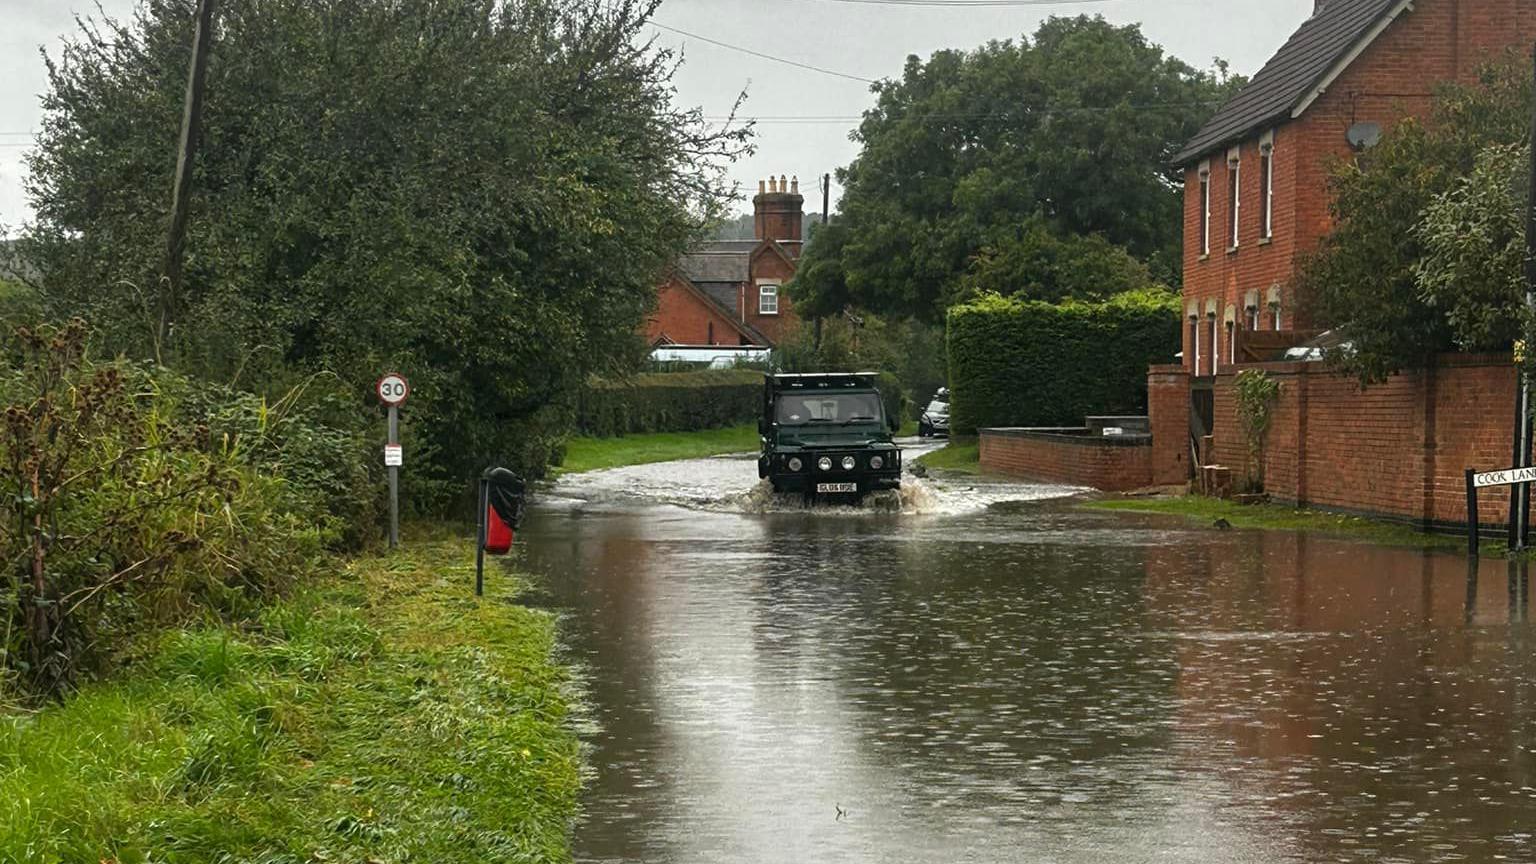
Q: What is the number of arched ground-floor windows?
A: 5